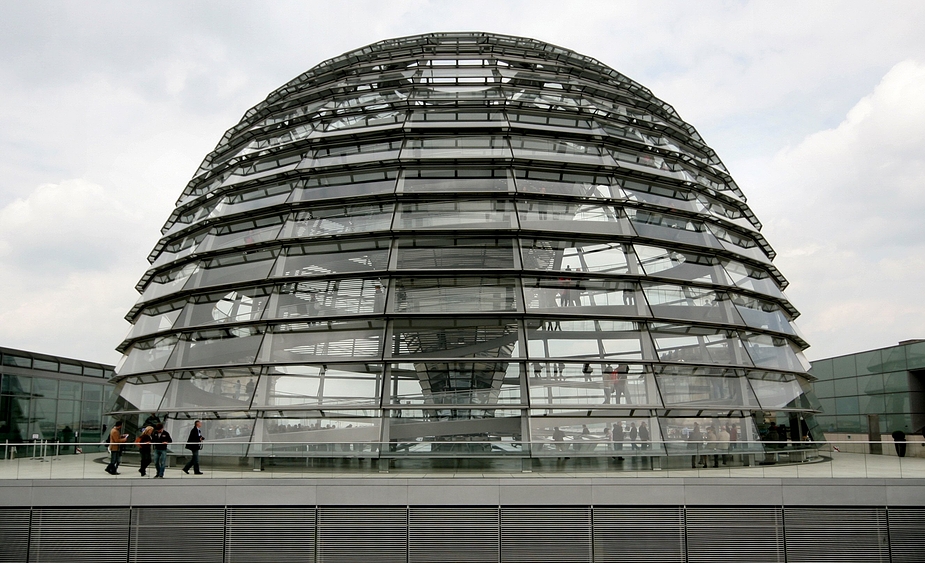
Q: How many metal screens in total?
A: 11